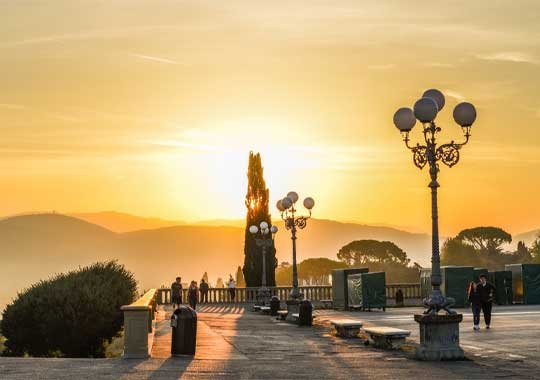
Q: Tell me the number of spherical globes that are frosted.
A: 12